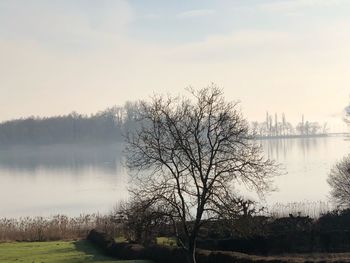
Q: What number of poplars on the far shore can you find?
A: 5